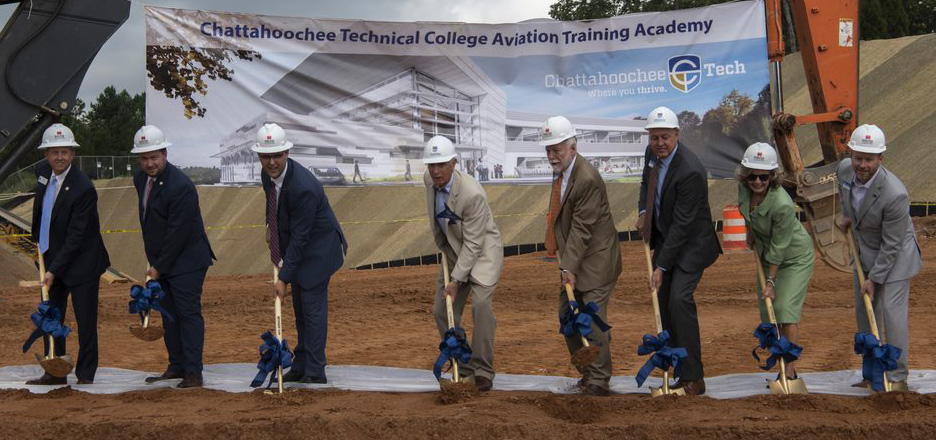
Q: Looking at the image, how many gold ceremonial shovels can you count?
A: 8